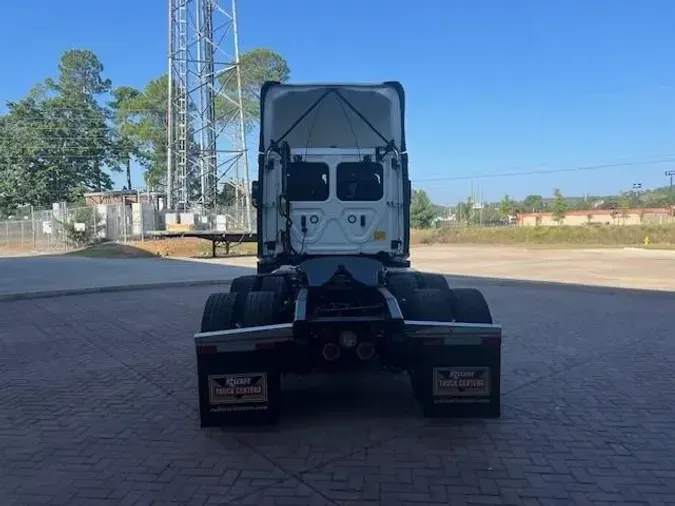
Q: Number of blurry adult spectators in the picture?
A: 0